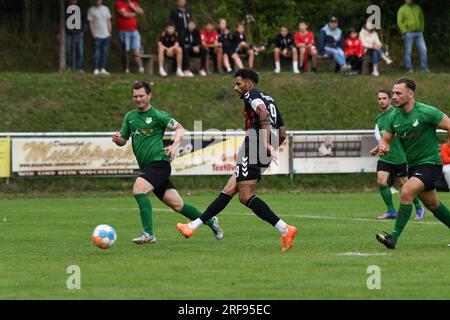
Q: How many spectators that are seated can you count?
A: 10